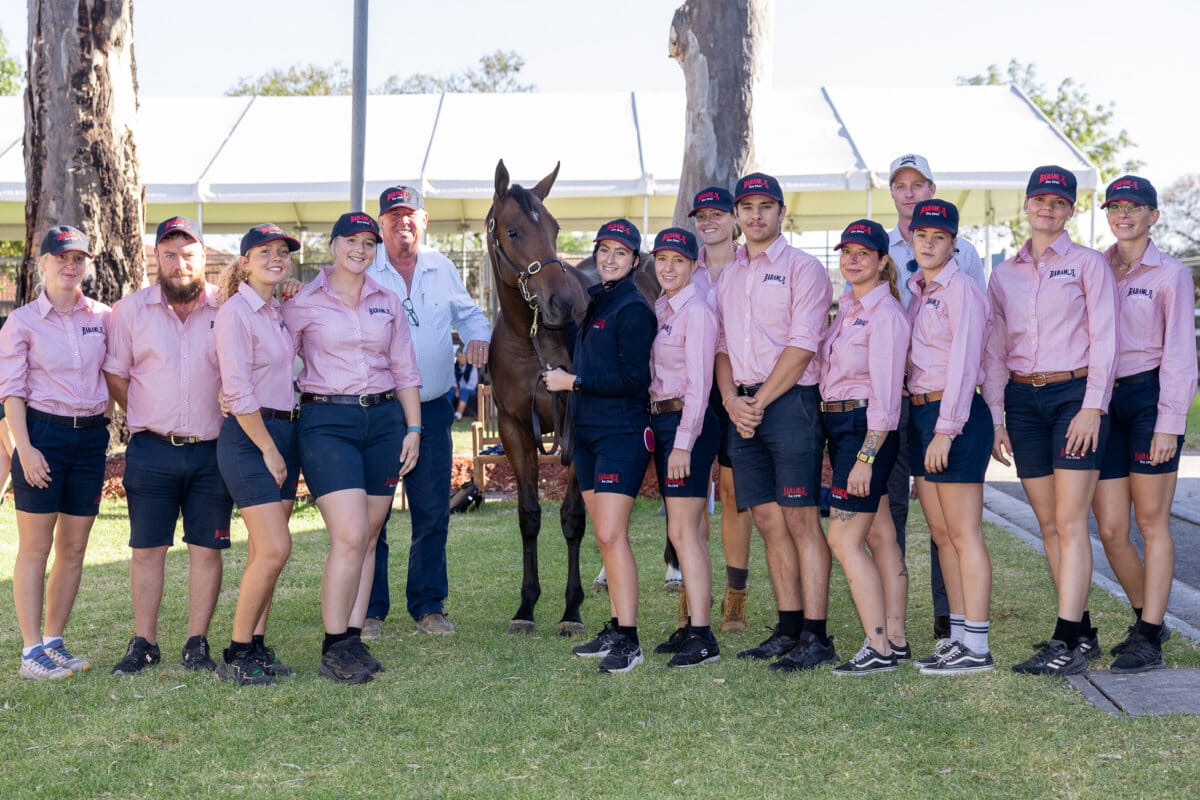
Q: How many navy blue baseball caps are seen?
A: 13